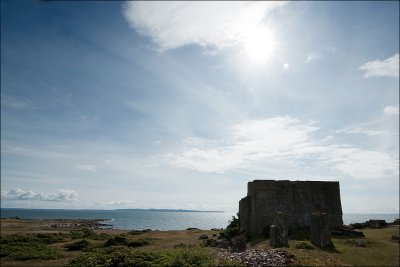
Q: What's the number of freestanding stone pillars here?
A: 2